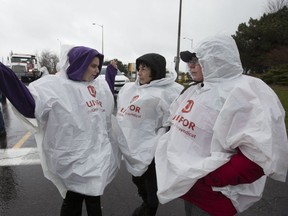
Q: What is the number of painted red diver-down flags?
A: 0